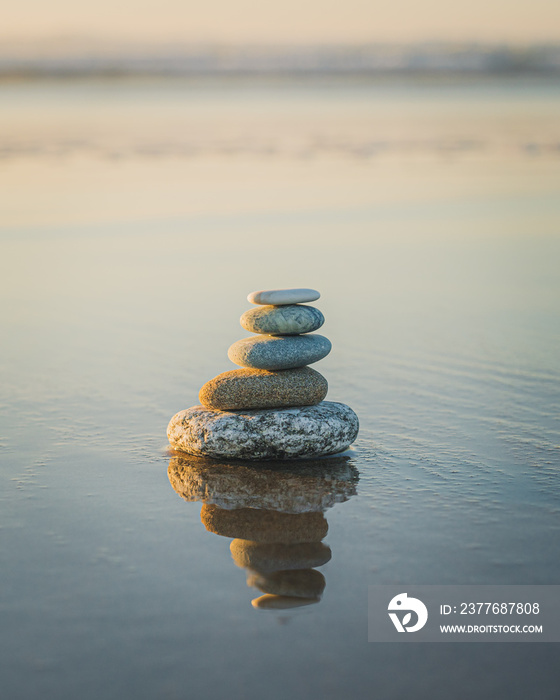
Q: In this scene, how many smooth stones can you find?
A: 5